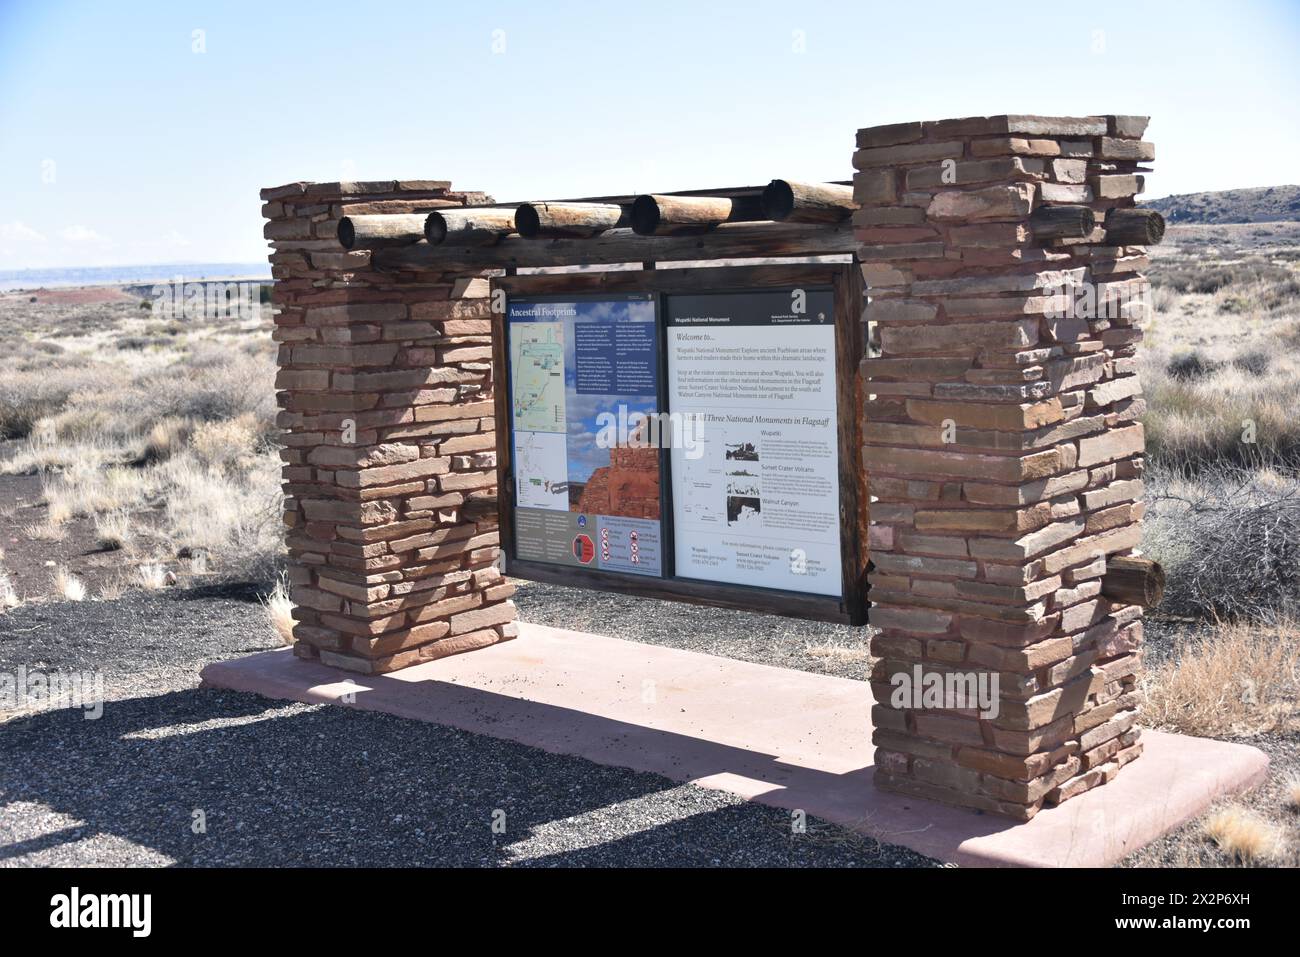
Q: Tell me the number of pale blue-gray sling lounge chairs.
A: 0